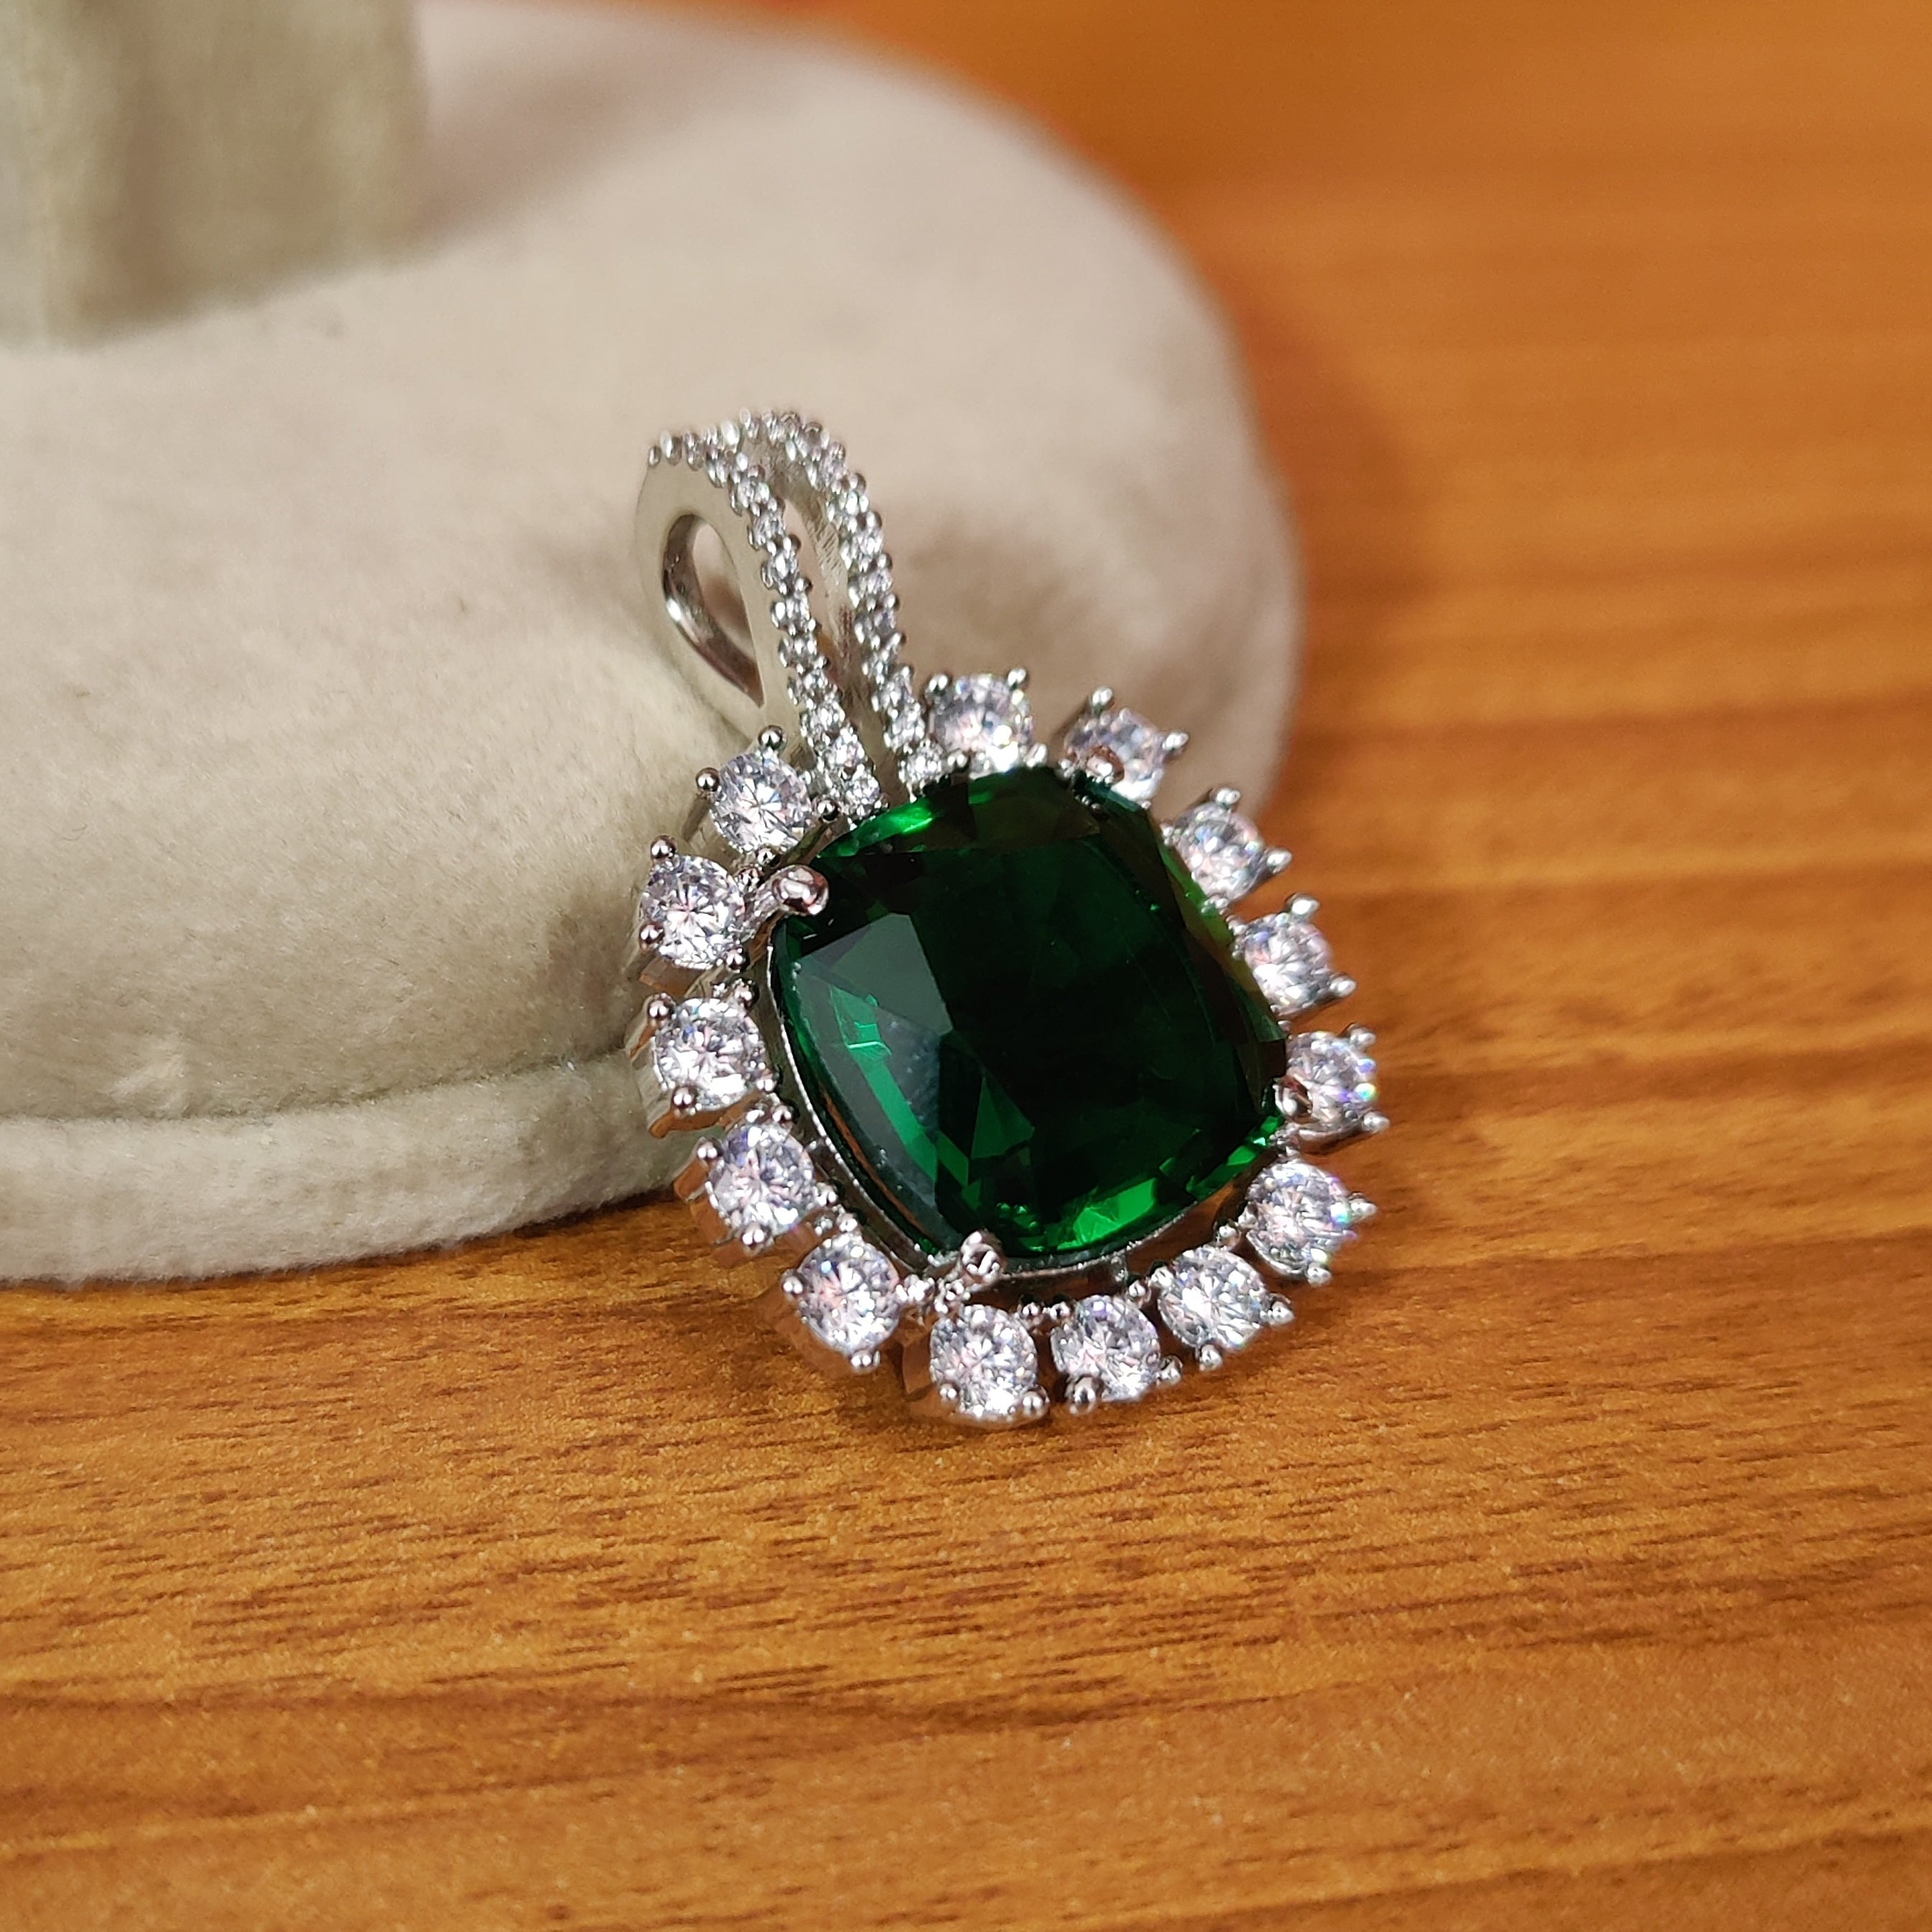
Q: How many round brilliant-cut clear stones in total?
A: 14